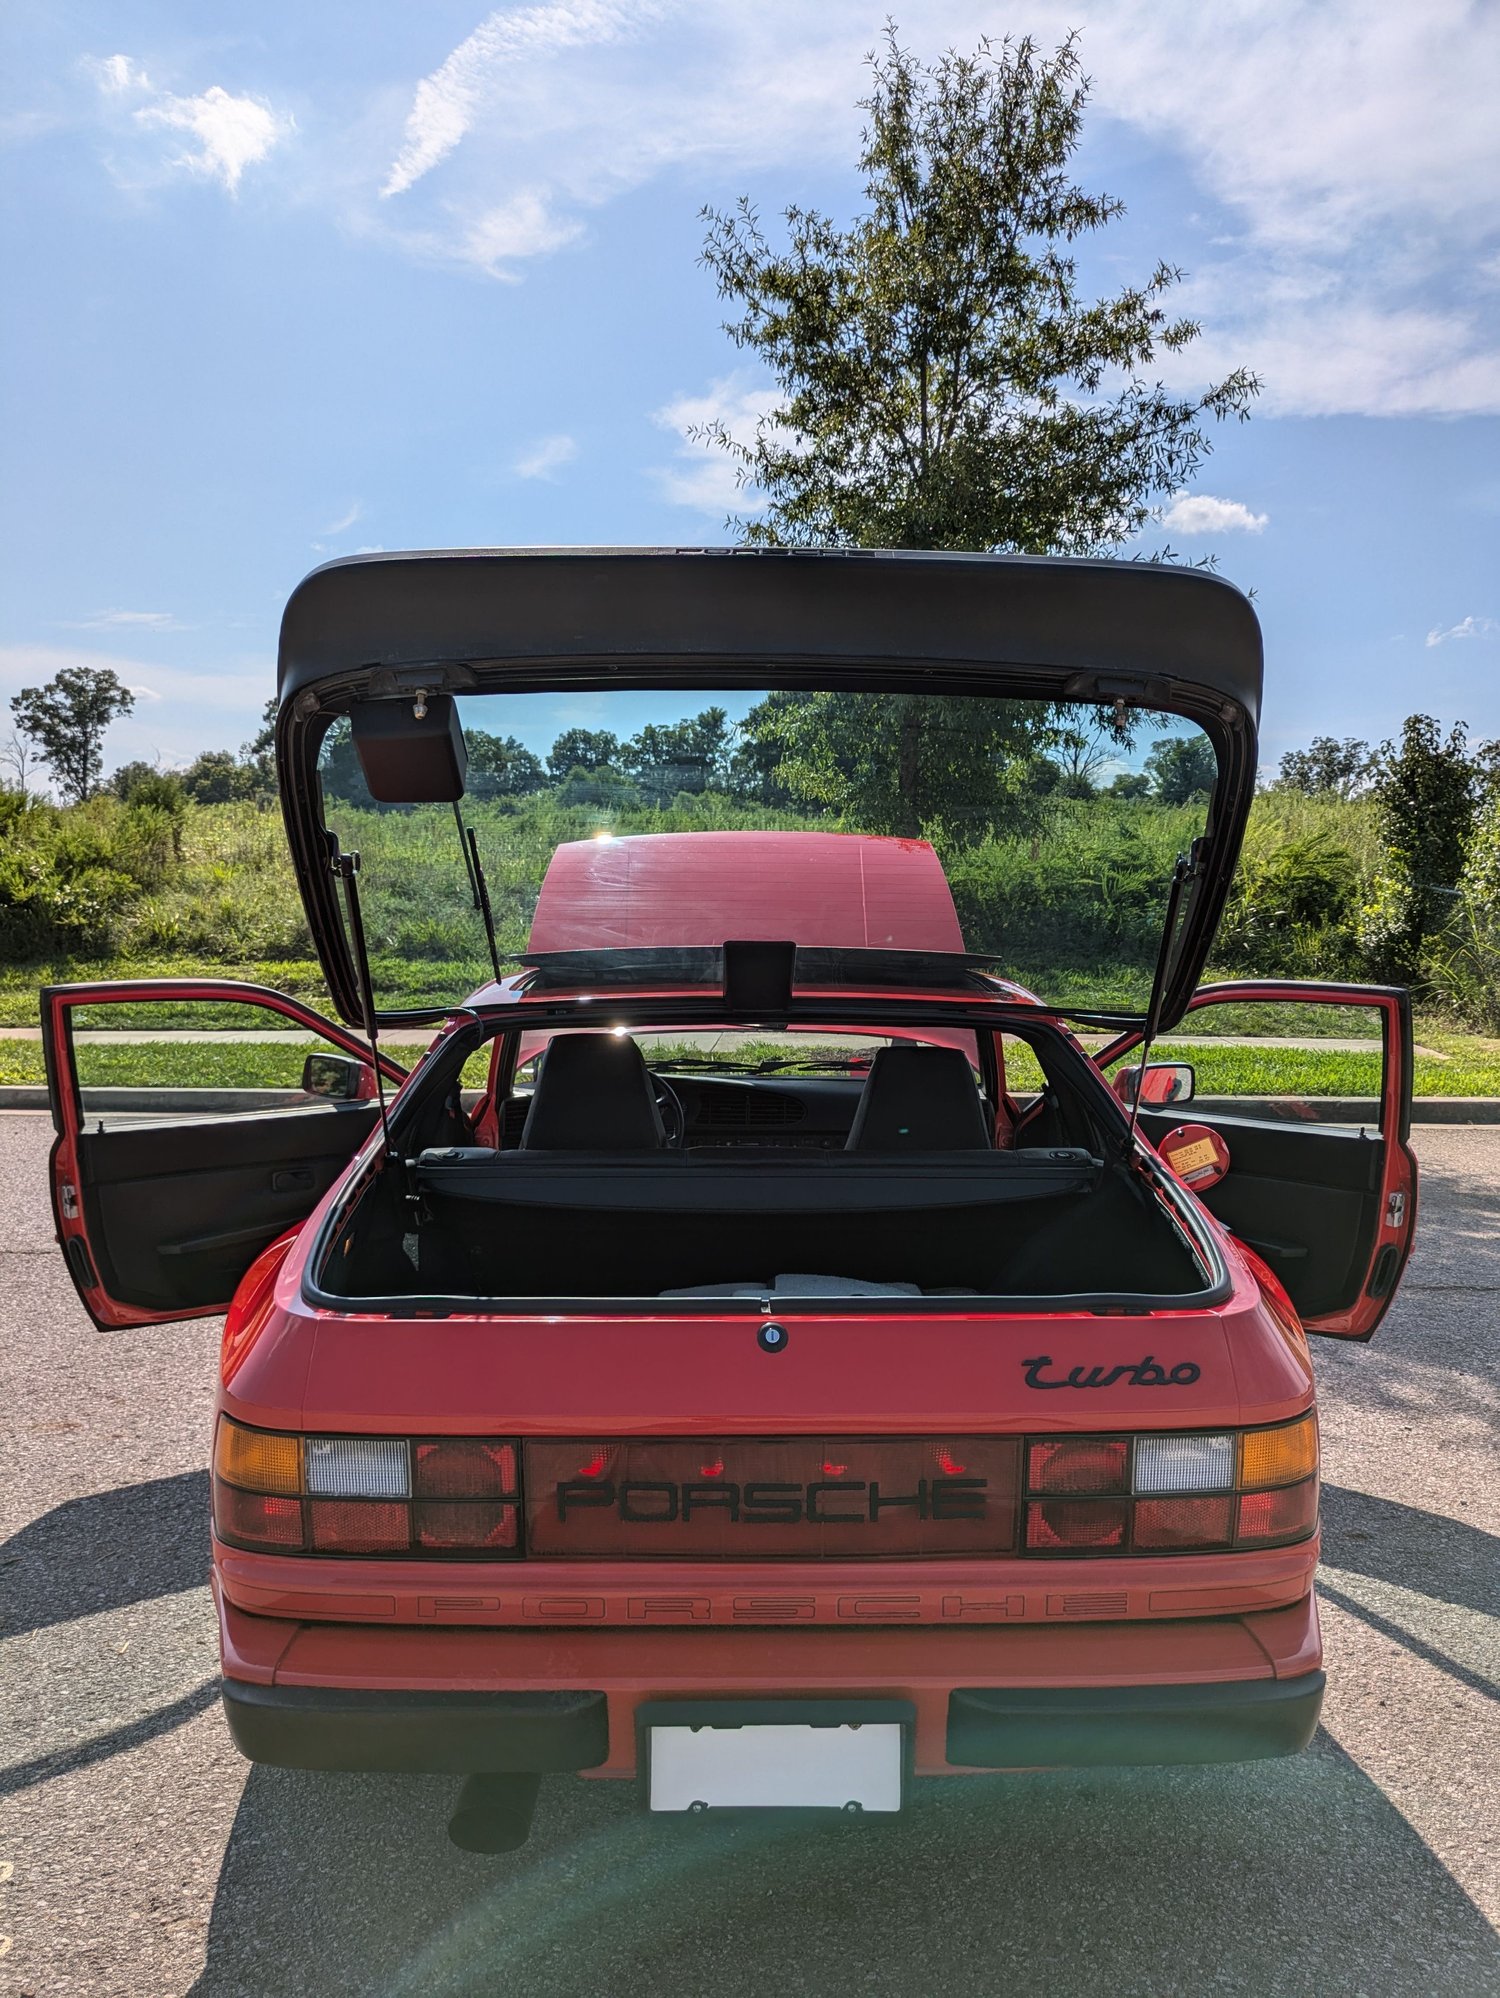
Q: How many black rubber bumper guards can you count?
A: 2